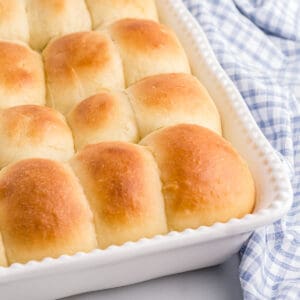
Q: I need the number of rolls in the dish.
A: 12